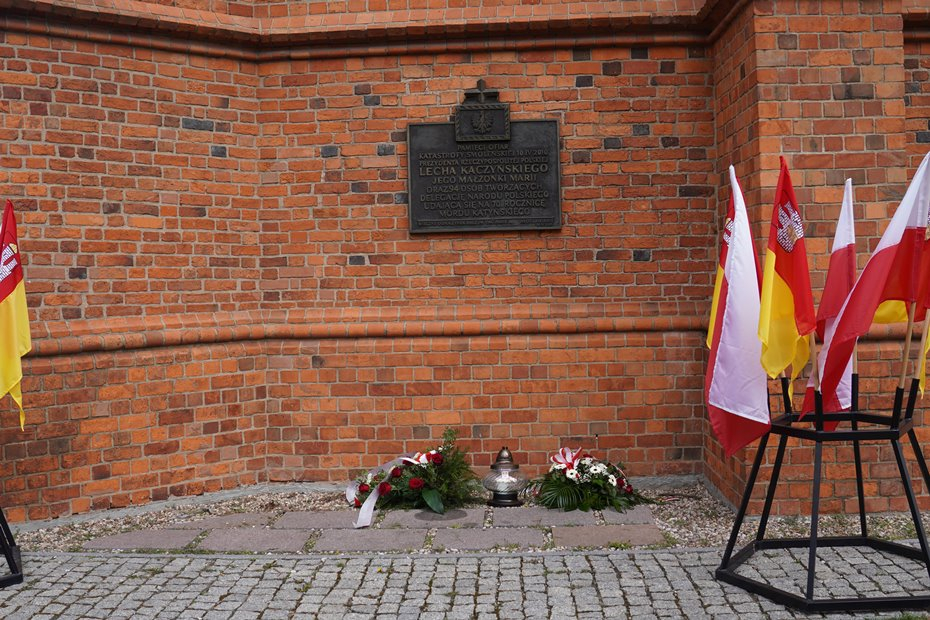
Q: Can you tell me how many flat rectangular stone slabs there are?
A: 10